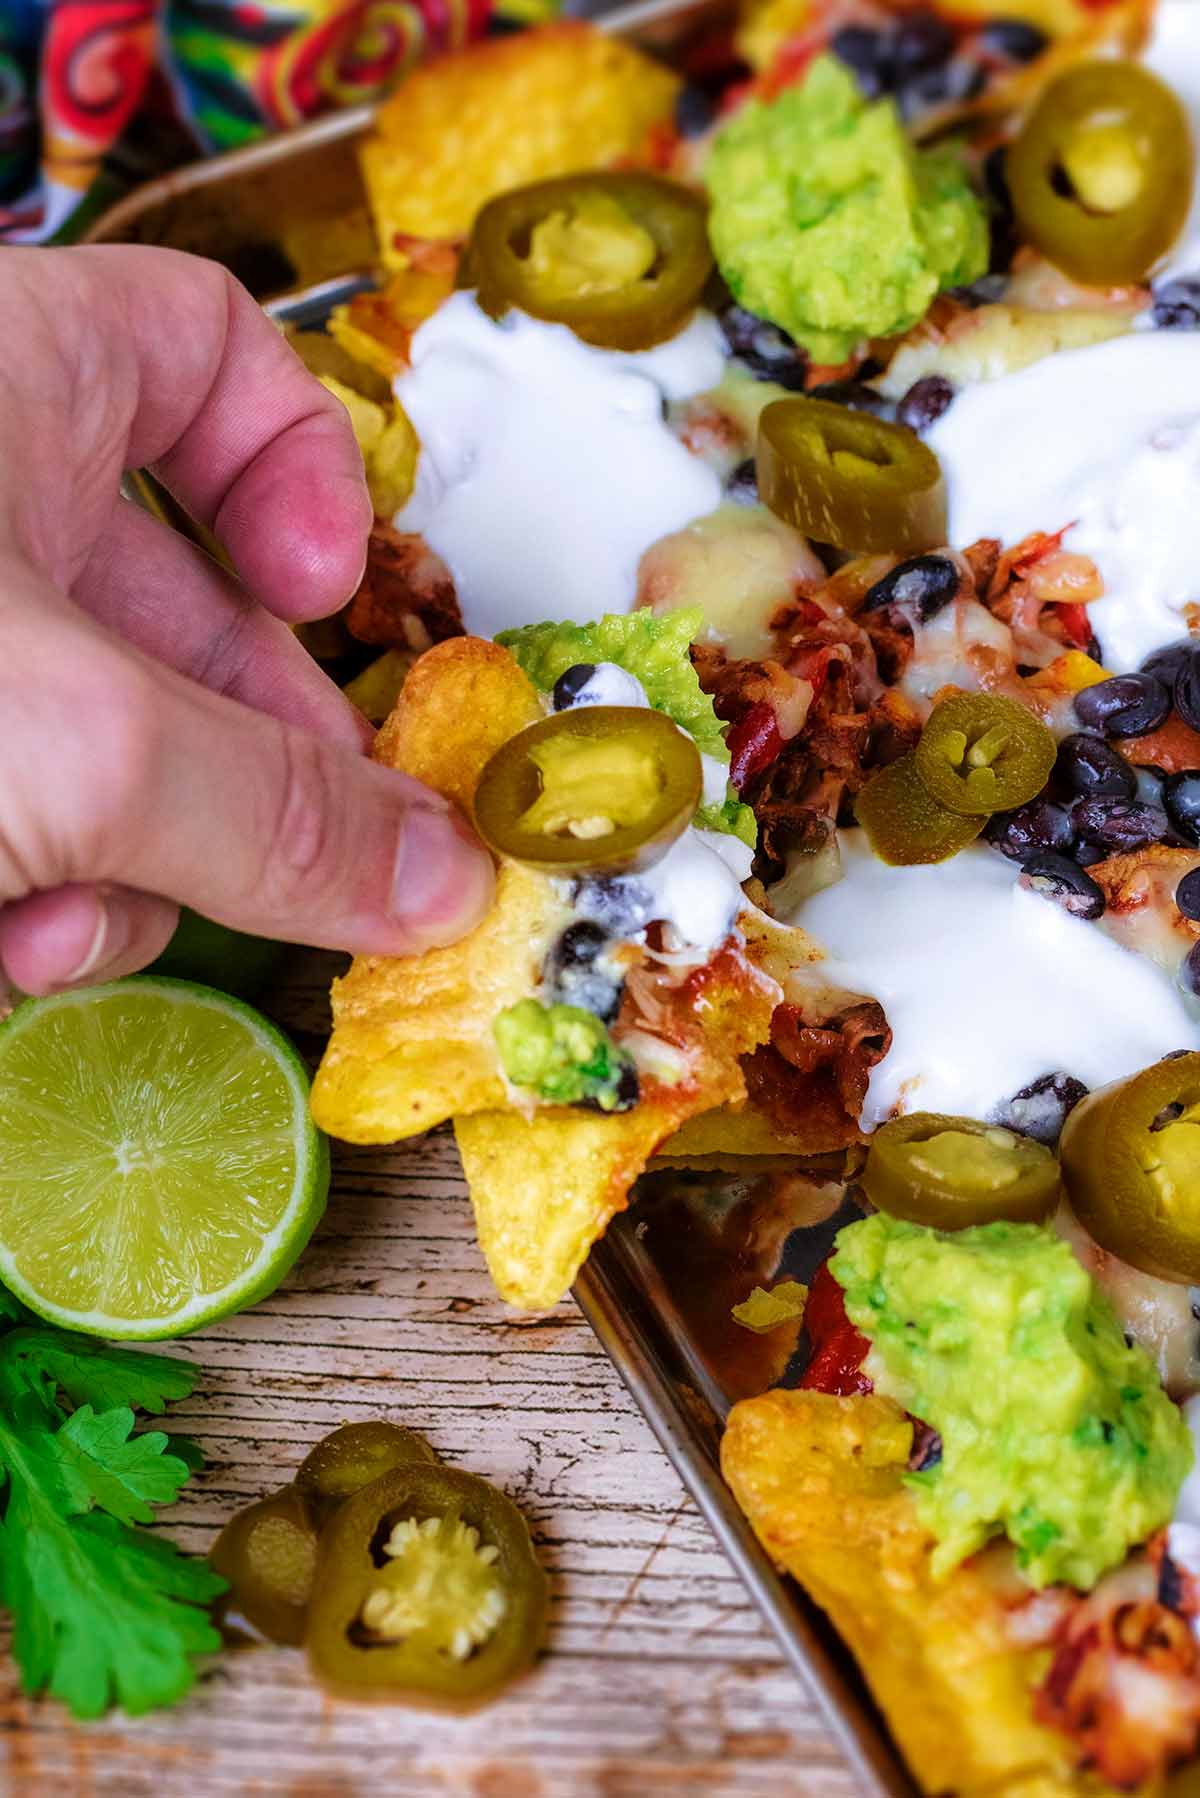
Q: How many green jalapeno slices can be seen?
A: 11